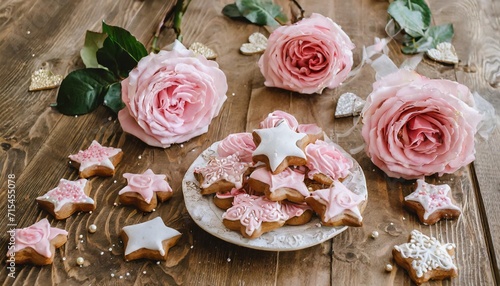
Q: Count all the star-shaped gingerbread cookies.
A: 12